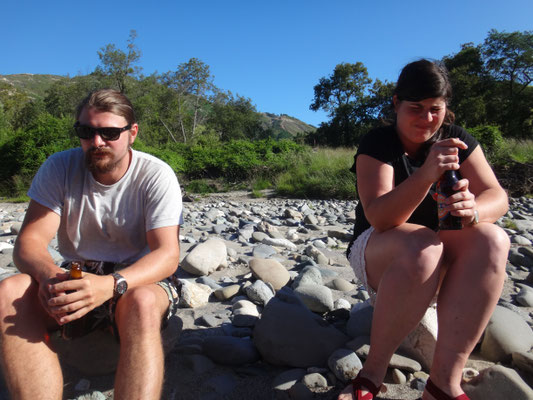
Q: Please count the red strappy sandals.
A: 2